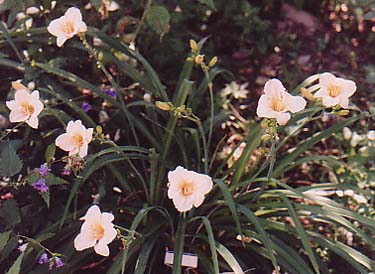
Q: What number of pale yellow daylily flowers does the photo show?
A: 7